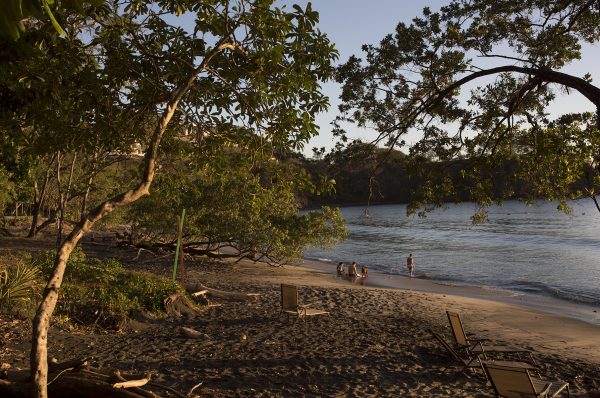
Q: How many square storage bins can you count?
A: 0